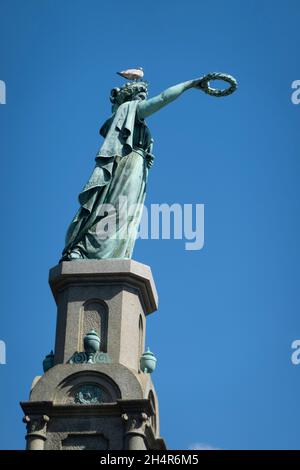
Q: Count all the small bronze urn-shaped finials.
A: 3